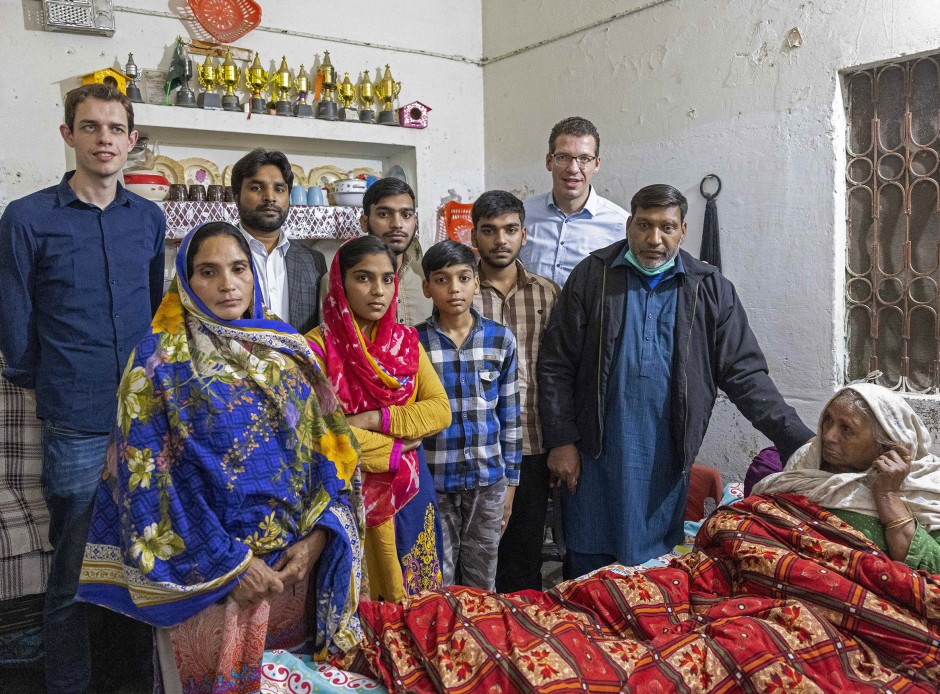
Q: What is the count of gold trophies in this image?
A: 9